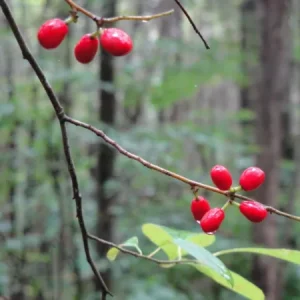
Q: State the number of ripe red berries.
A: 8